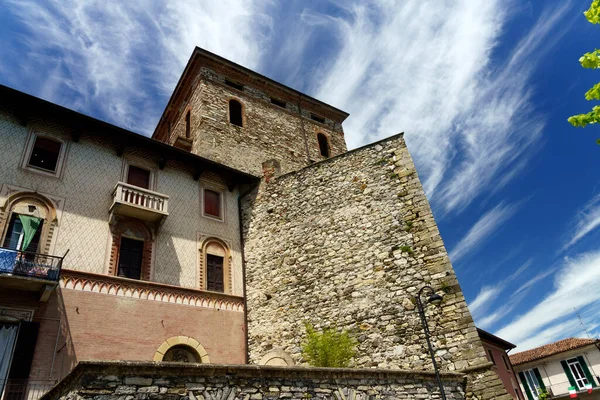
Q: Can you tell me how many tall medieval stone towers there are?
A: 1